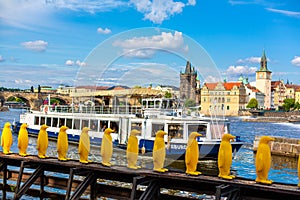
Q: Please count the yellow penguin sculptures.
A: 11